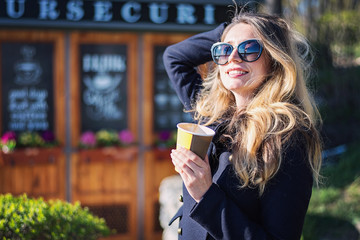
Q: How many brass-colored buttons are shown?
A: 3